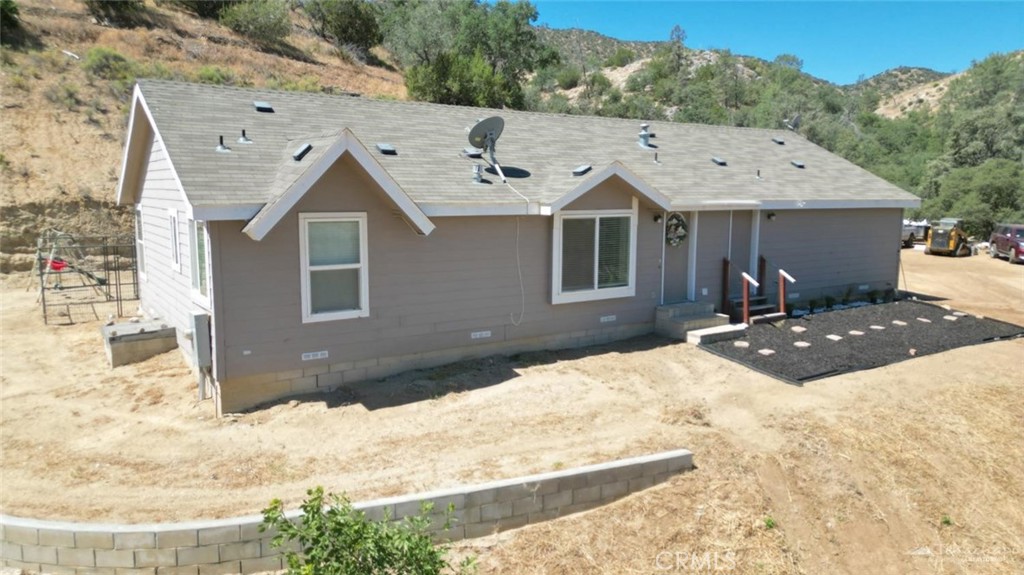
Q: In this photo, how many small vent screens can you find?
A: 5